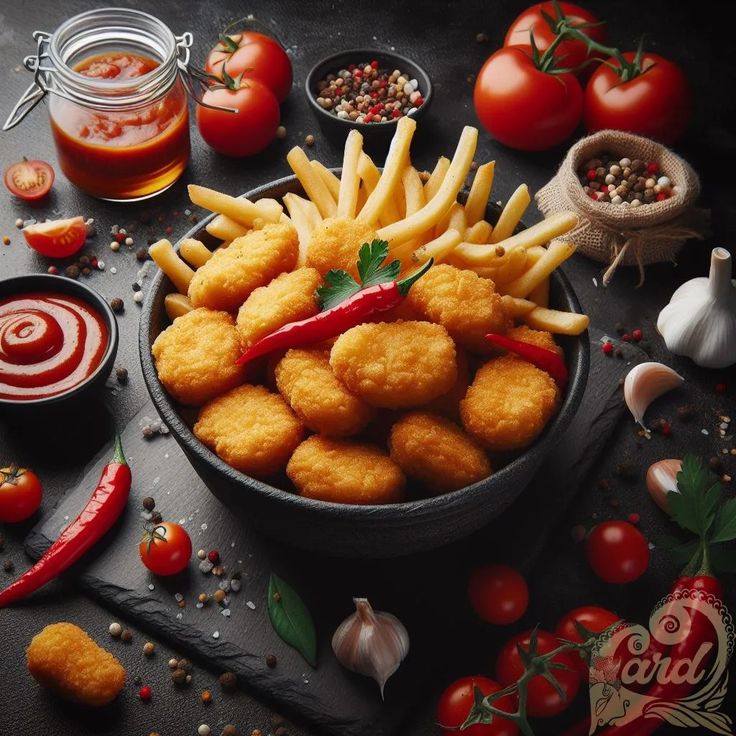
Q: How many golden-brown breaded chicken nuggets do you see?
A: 13